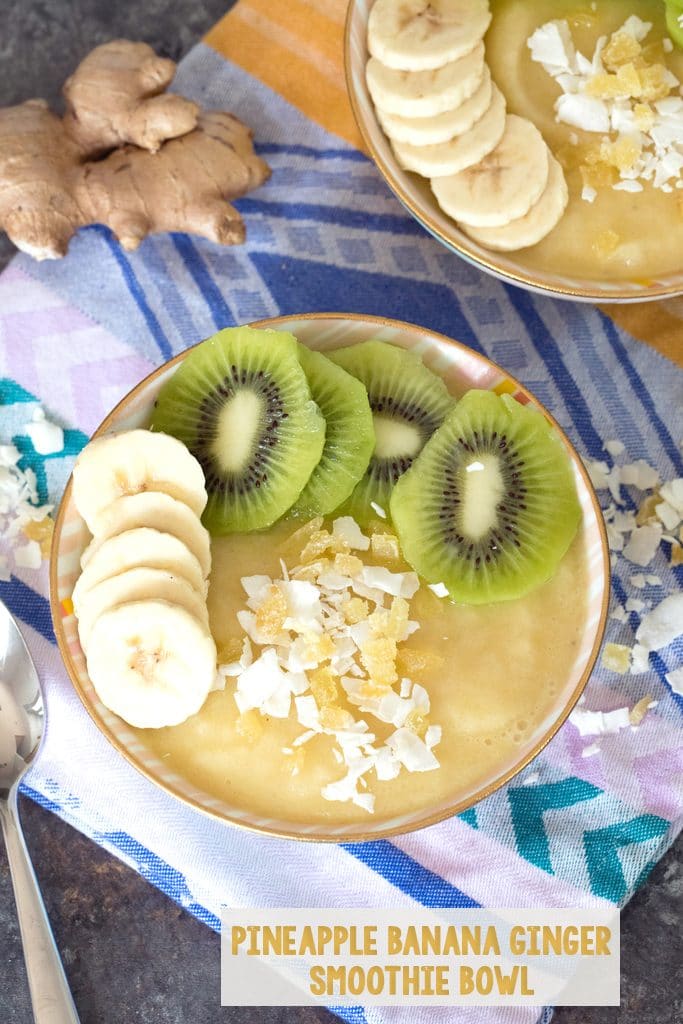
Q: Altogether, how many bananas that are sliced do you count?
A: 11